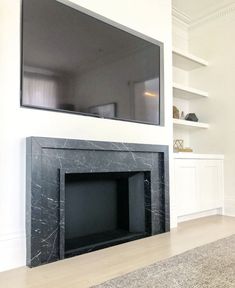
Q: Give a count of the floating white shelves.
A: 3